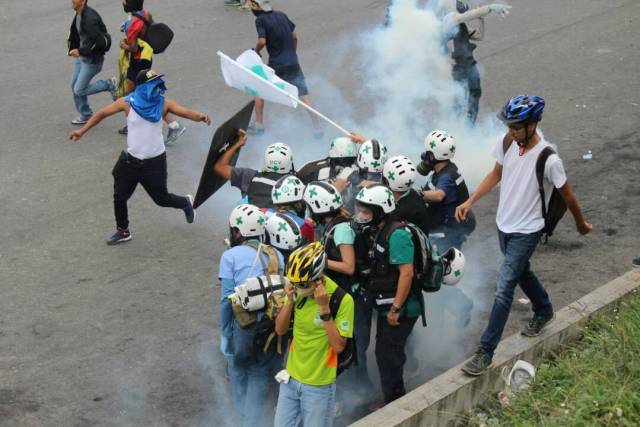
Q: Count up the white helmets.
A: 11